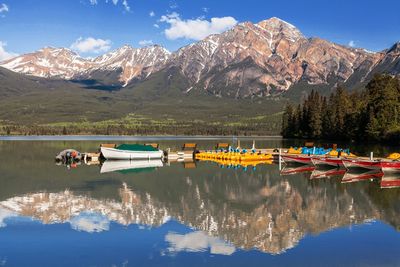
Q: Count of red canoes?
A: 4